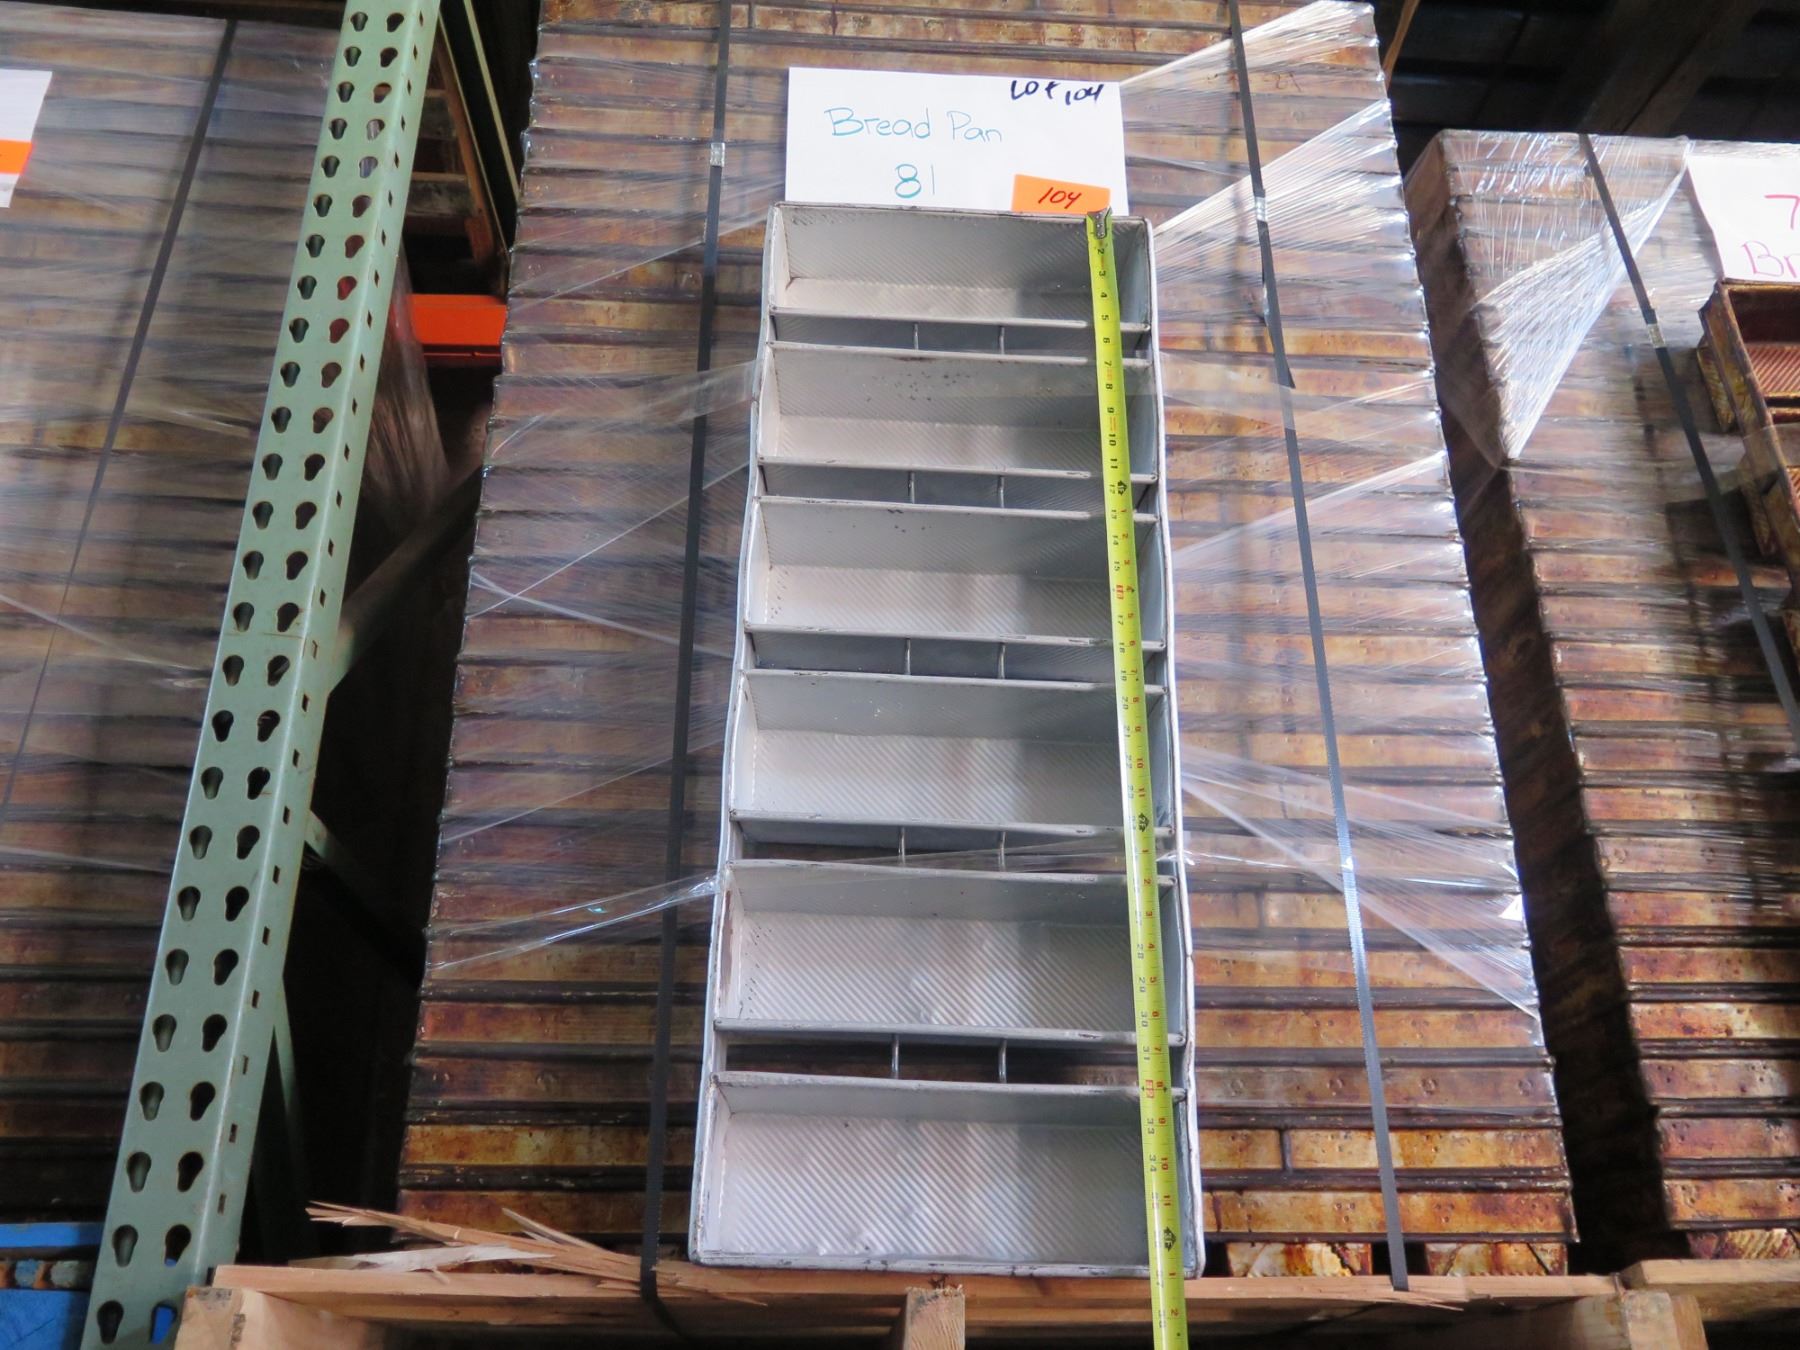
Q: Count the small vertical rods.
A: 10